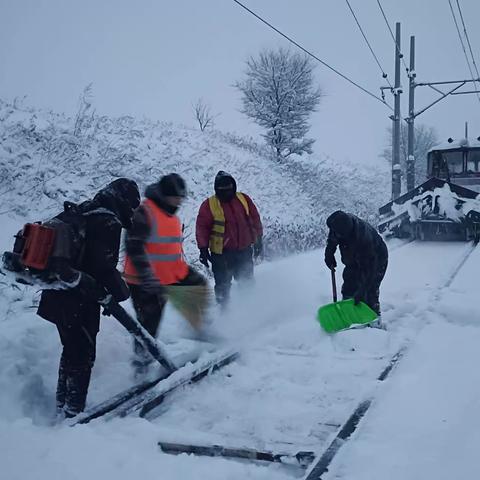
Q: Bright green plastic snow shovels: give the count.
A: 1